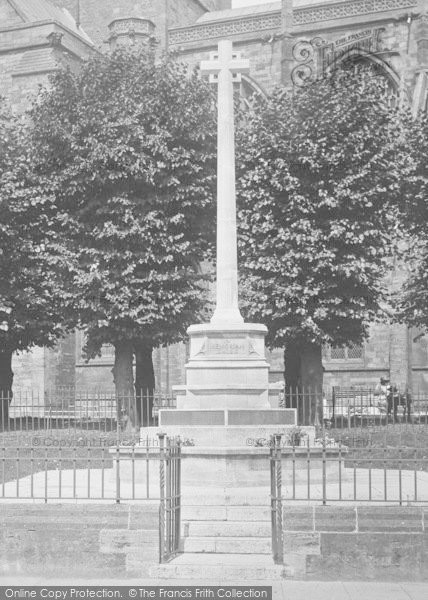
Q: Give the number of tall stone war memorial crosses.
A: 1